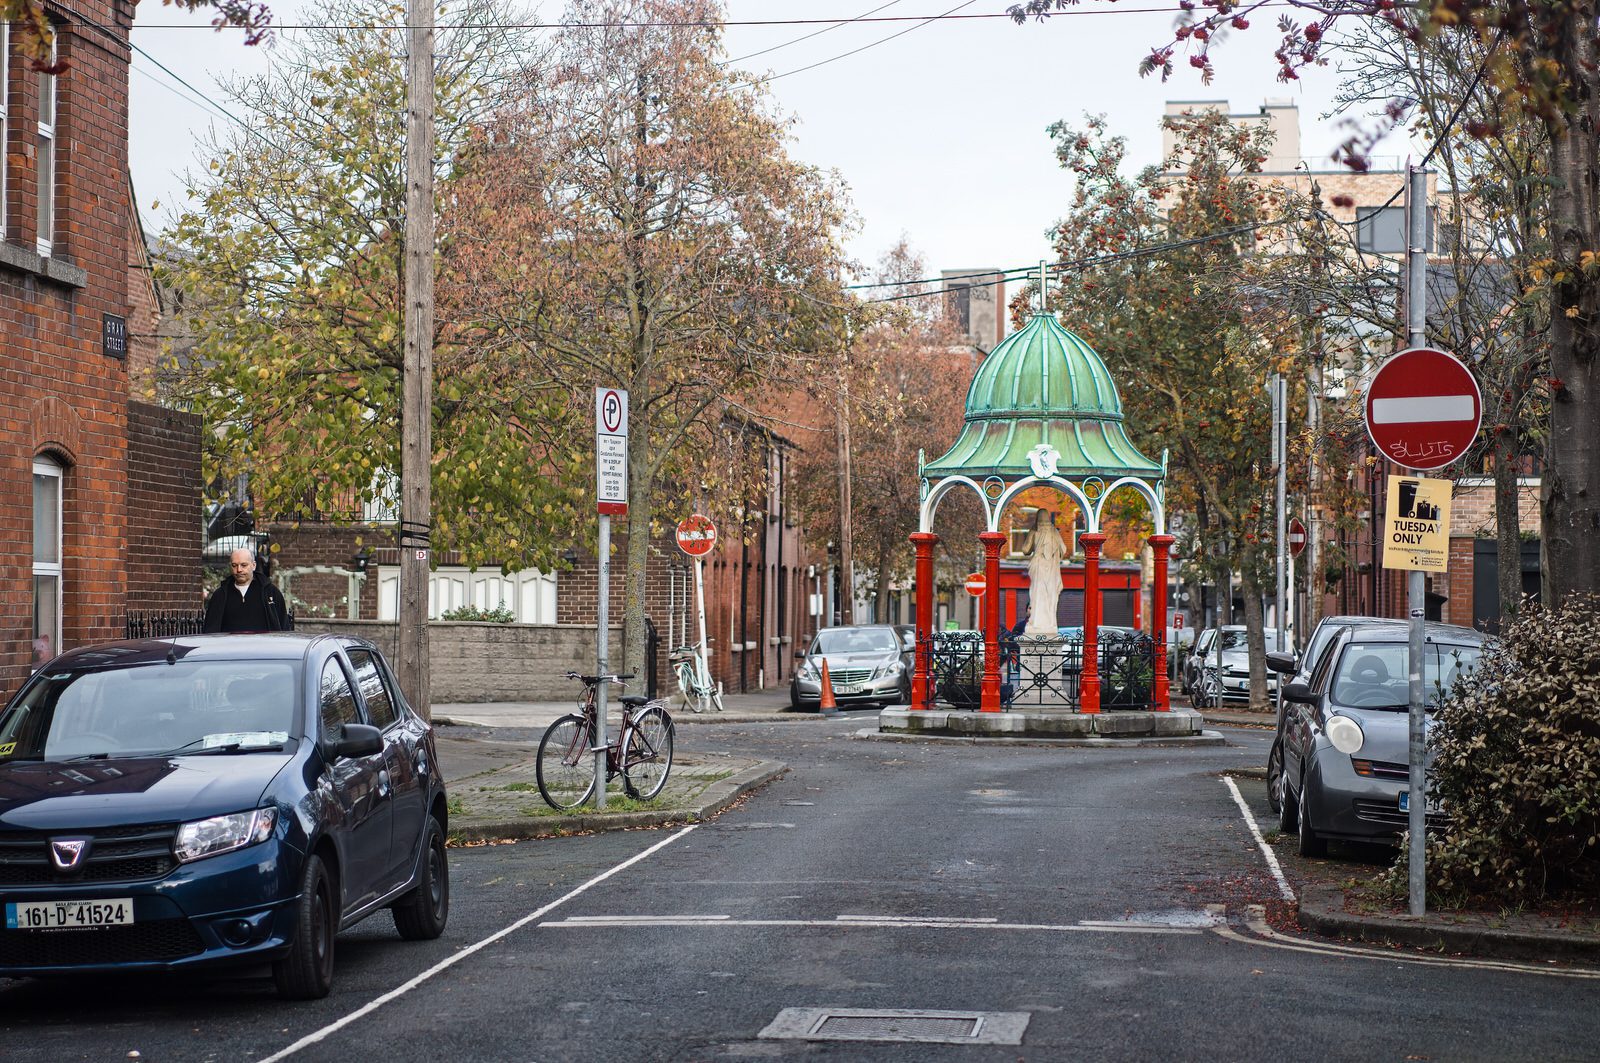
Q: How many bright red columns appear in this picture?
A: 4